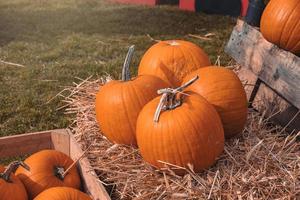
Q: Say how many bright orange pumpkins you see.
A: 8